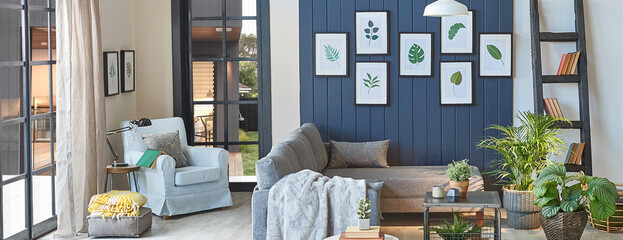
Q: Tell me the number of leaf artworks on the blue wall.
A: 7